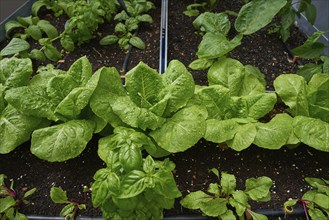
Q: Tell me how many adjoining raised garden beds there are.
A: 3